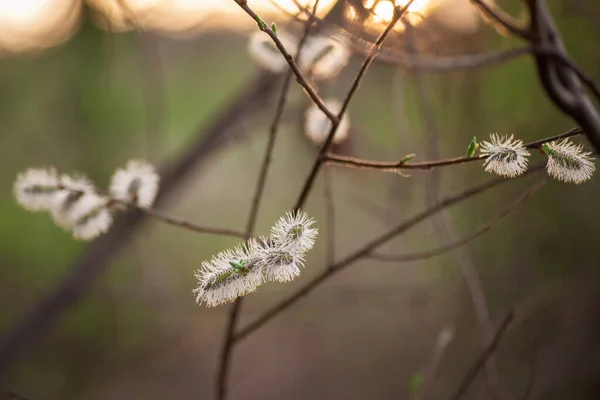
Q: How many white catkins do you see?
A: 12